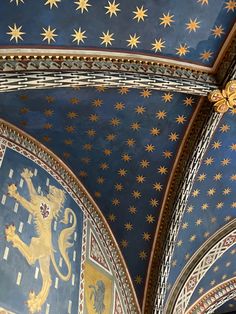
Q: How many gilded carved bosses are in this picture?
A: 1